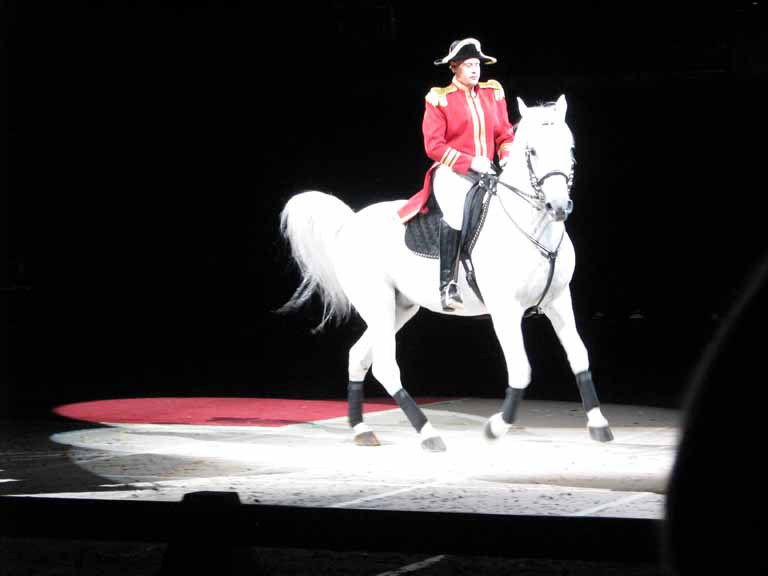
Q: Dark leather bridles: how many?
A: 1